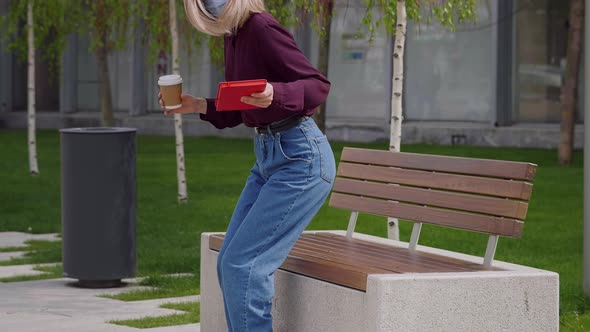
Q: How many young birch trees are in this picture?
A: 3